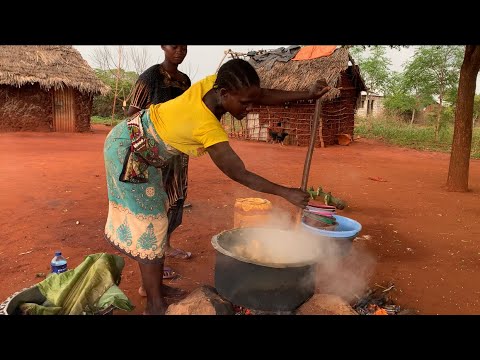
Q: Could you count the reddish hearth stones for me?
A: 2